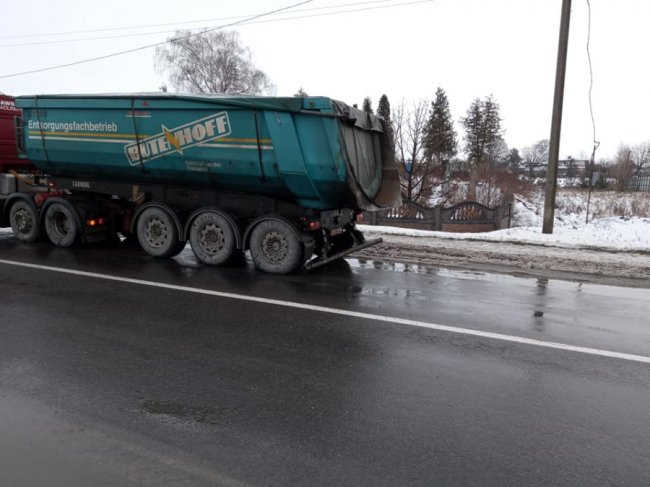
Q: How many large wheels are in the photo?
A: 5